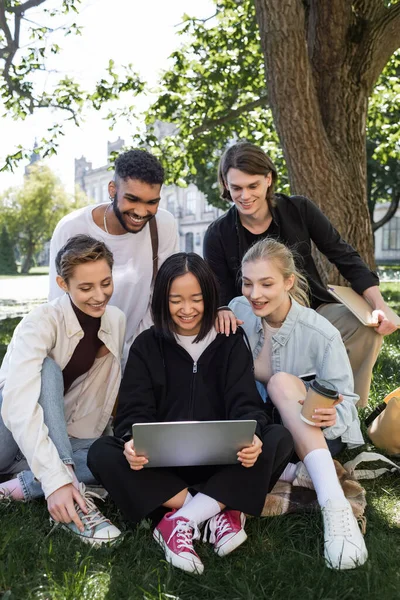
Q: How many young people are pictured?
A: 5